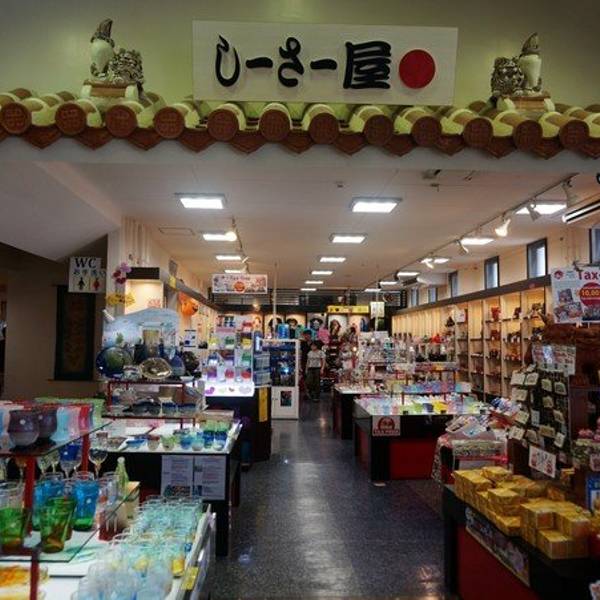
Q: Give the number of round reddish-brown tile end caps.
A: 12